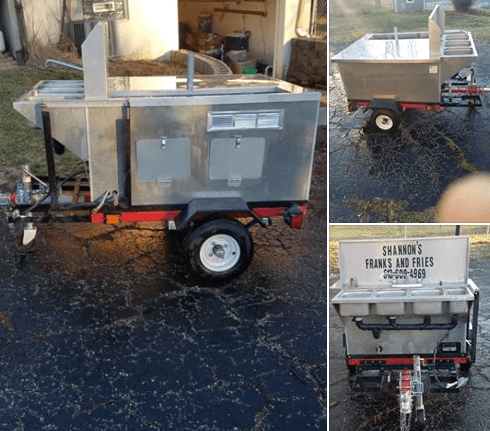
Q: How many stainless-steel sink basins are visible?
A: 4